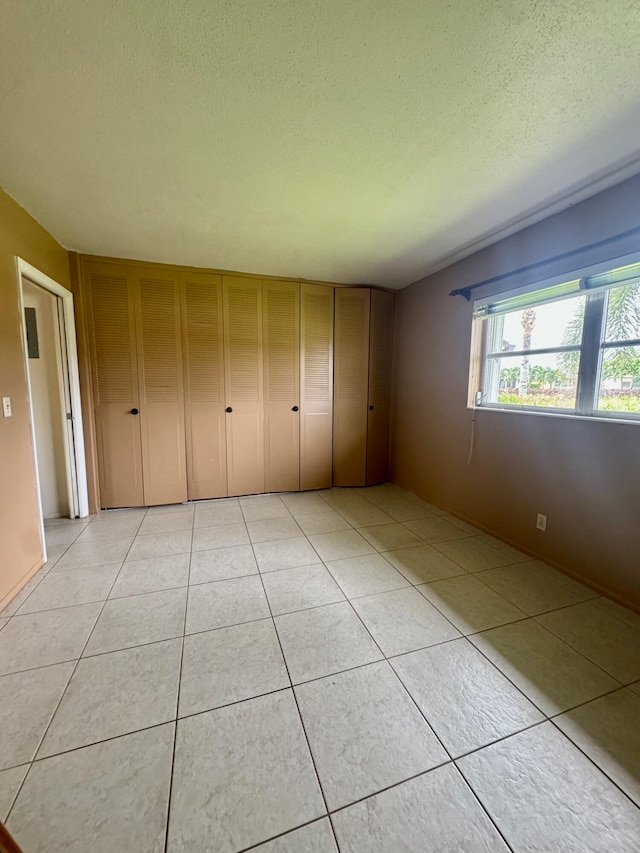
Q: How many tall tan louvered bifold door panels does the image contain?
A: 8